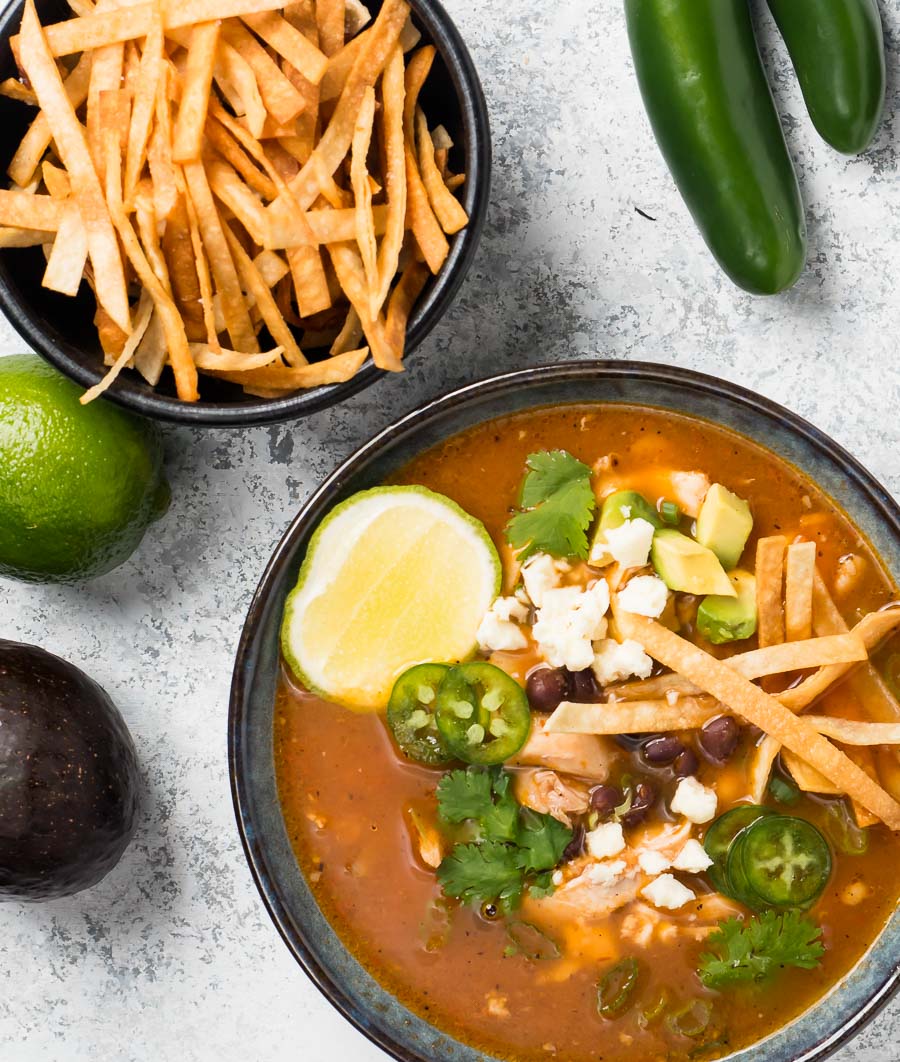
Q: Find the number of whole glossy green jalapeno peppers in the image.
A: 2